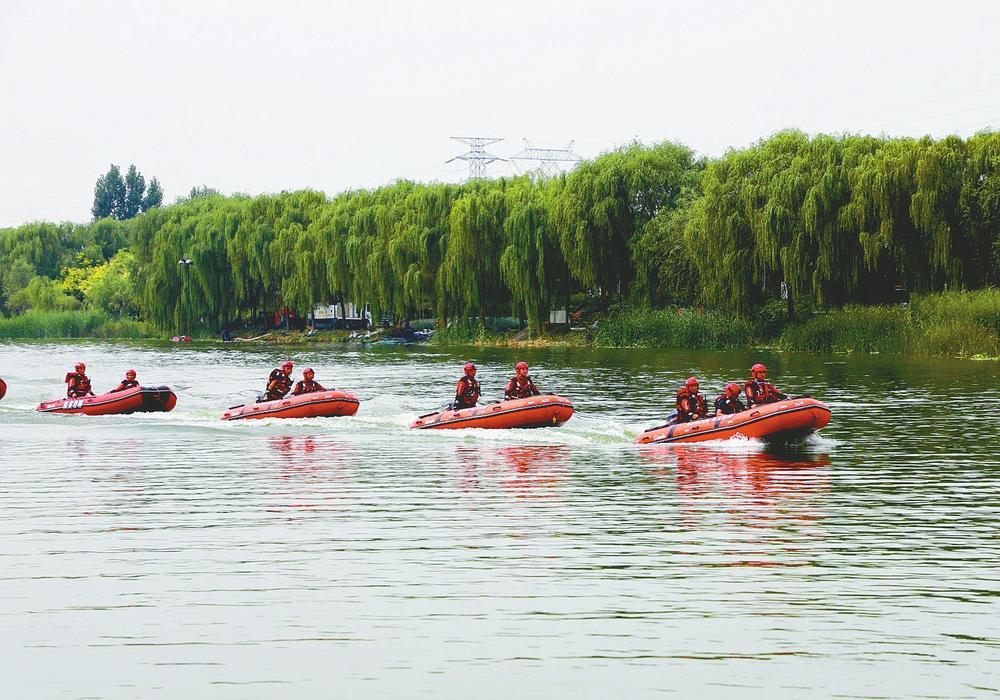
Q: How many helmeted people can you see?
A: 9